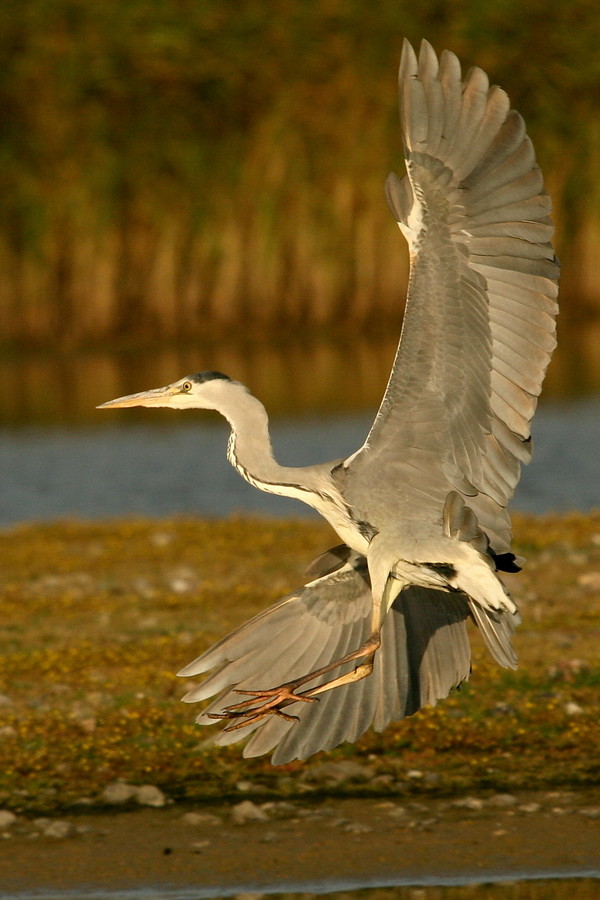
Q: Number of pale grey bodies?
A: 1